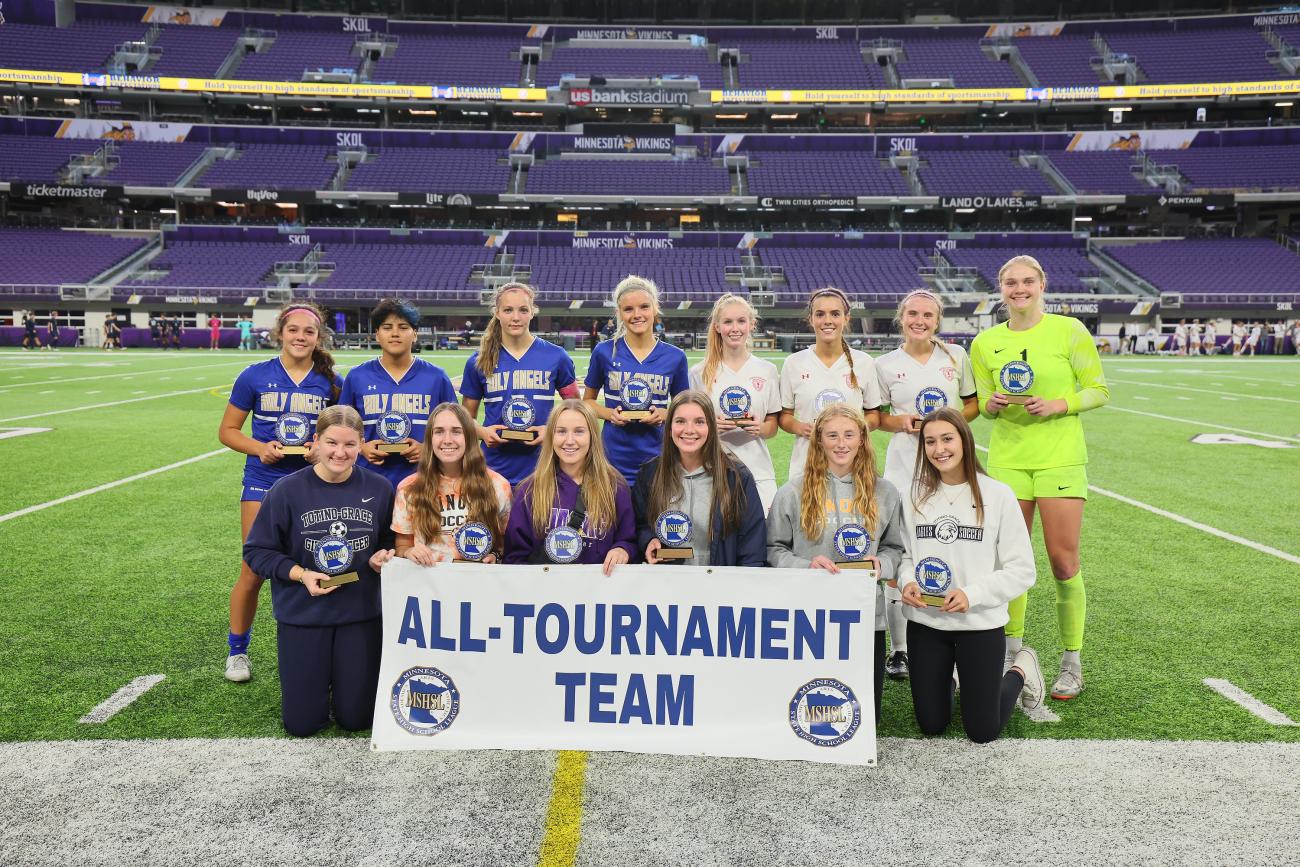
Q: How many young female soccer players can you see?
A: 14